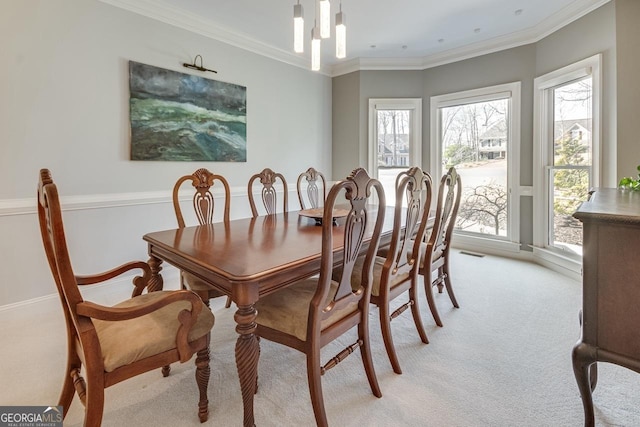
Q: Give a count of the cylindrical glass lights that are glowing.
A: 4